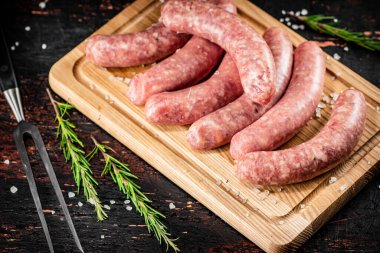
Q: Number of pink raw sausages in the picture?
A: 7